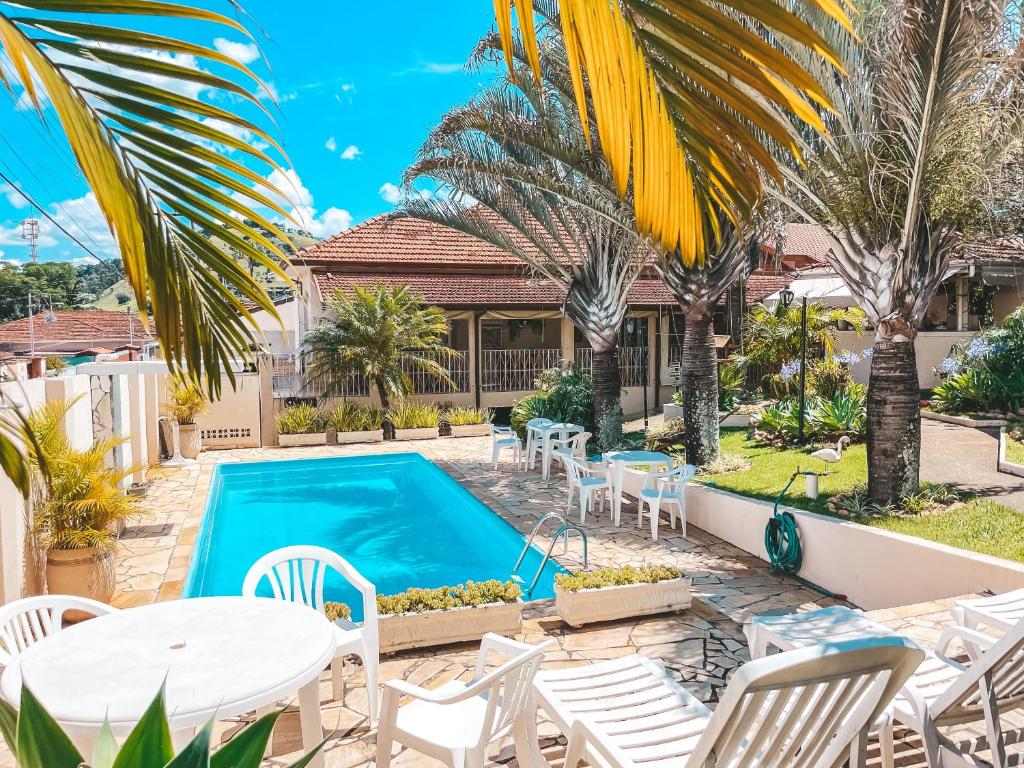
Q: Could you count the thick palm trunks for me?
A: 3